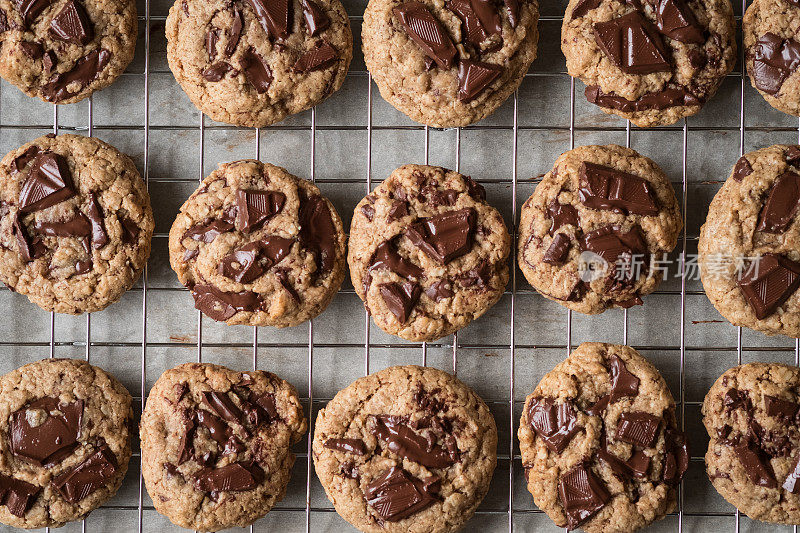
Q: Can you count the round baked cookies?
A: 15